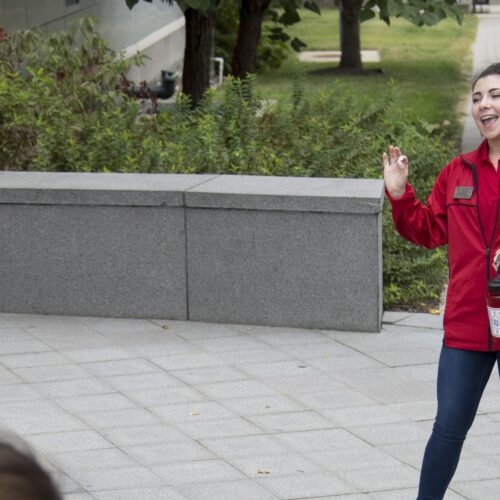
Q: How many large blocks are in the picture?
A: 2